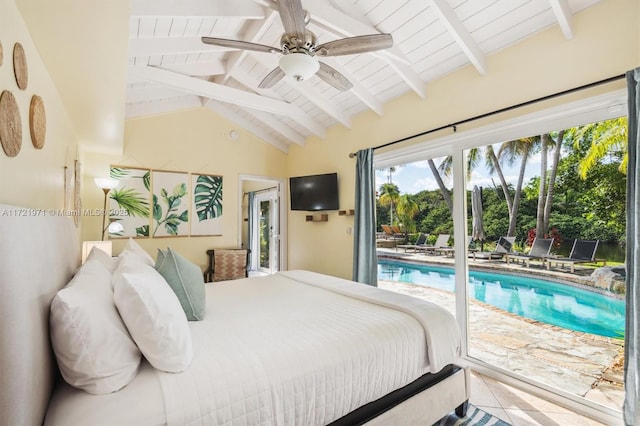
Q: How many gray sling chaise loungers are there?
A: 6